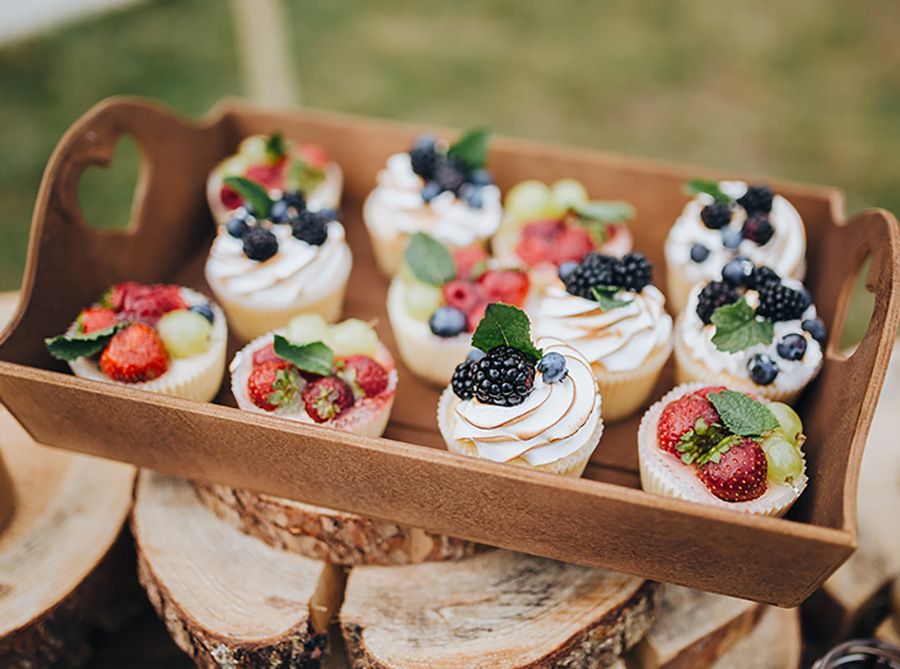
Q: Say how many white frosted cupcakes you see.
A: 6